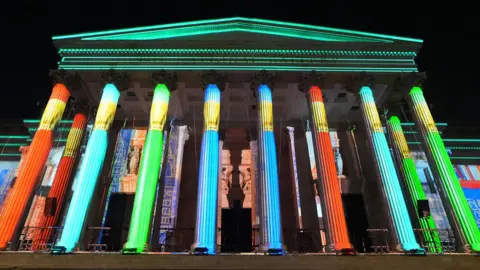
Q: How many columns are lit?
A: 10